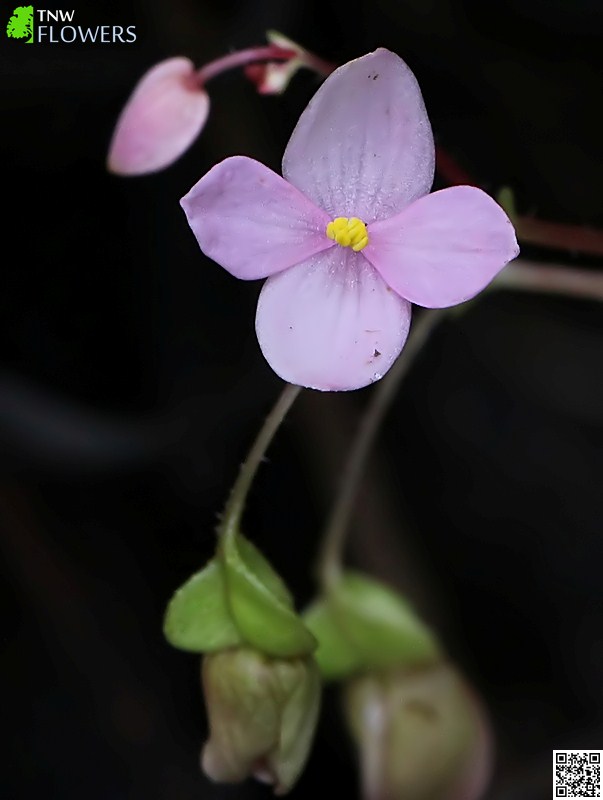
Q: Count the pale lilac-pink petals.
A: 4